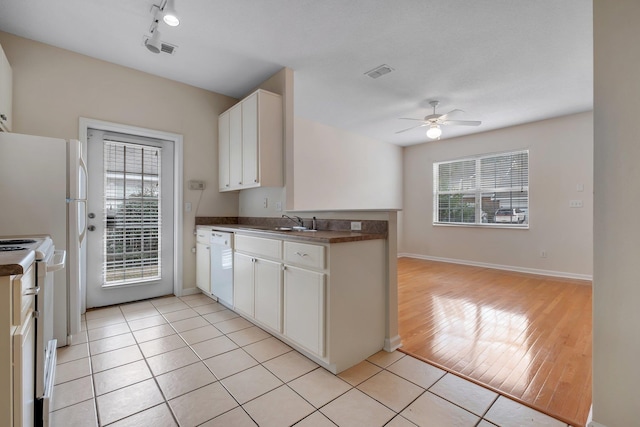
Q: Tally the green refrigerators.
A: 0